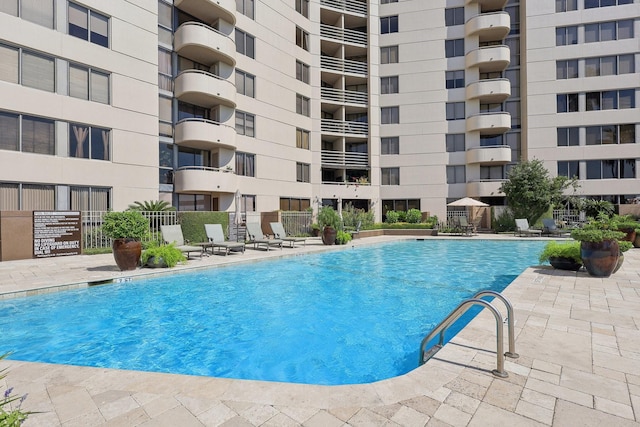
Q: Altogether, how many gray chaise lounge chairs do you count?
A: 6